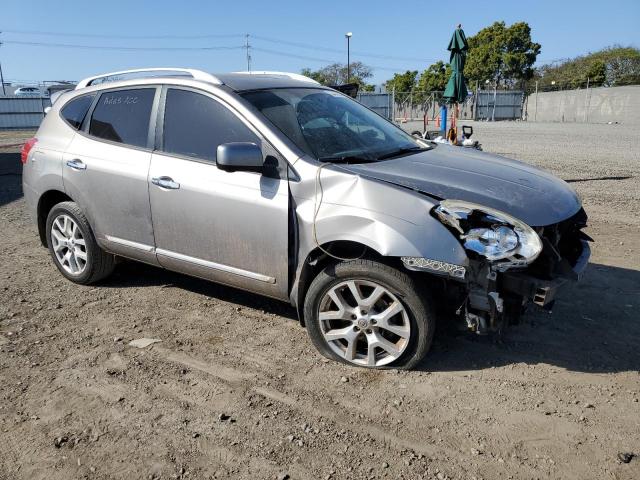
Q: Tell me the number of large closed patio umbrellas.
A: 1